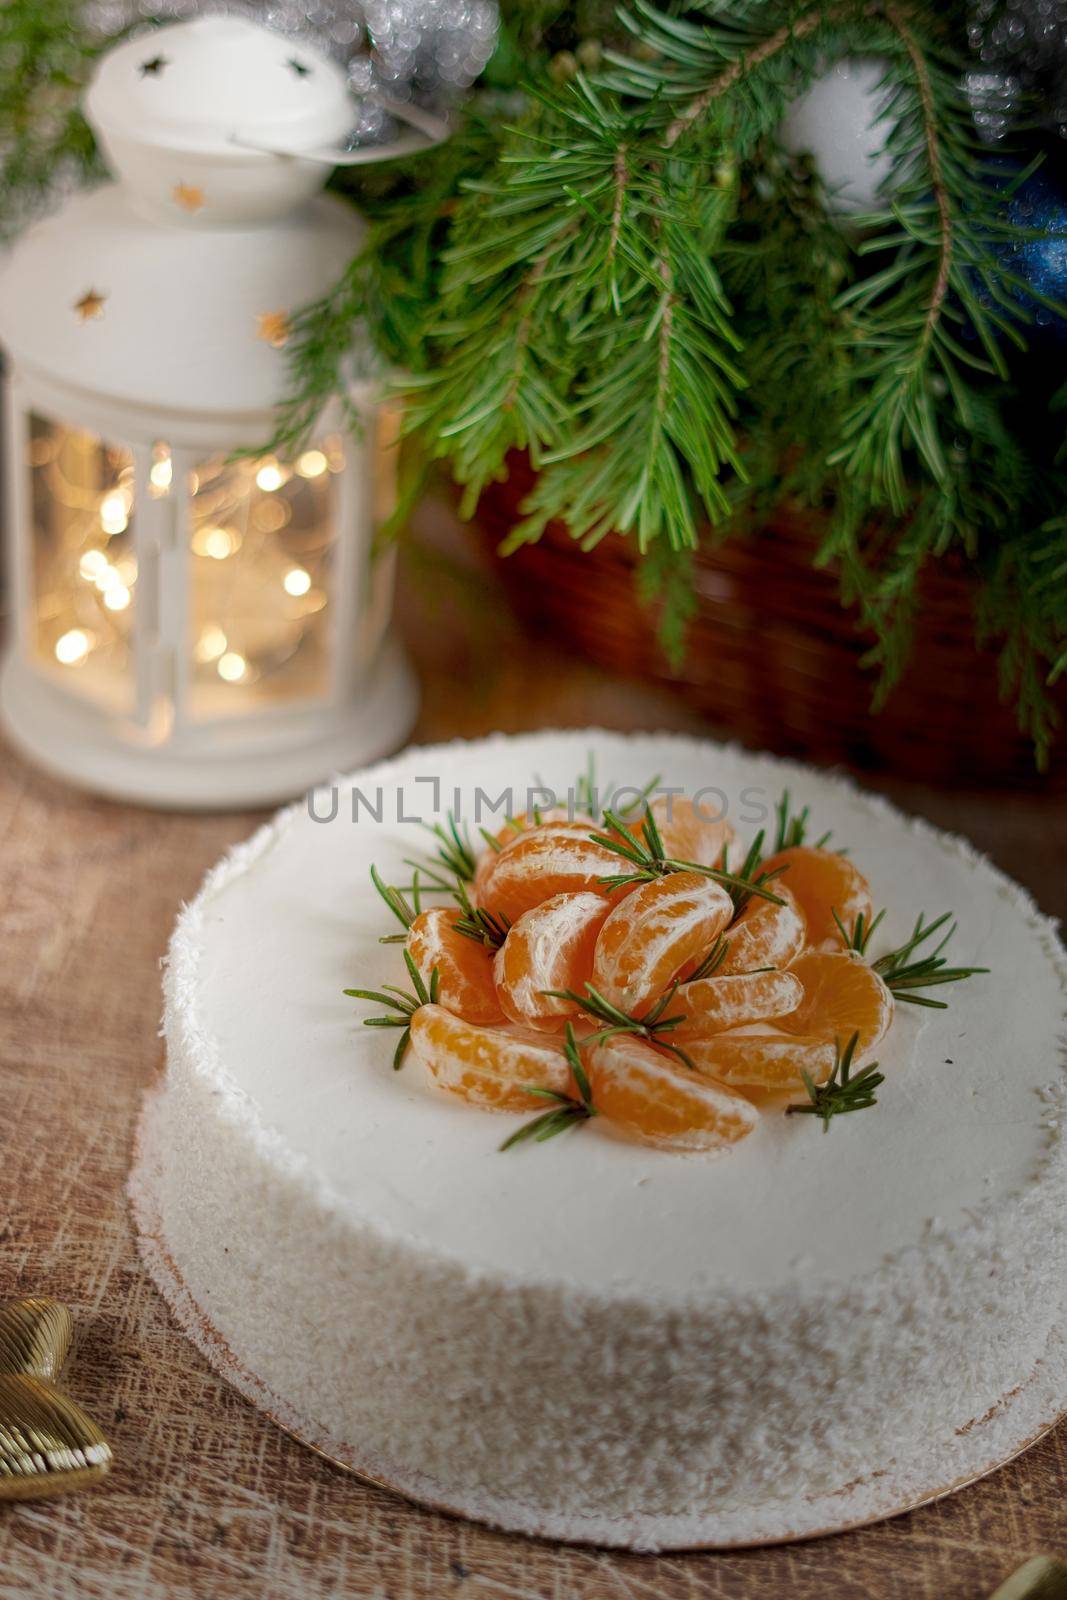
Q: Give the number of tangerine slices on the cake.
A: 13